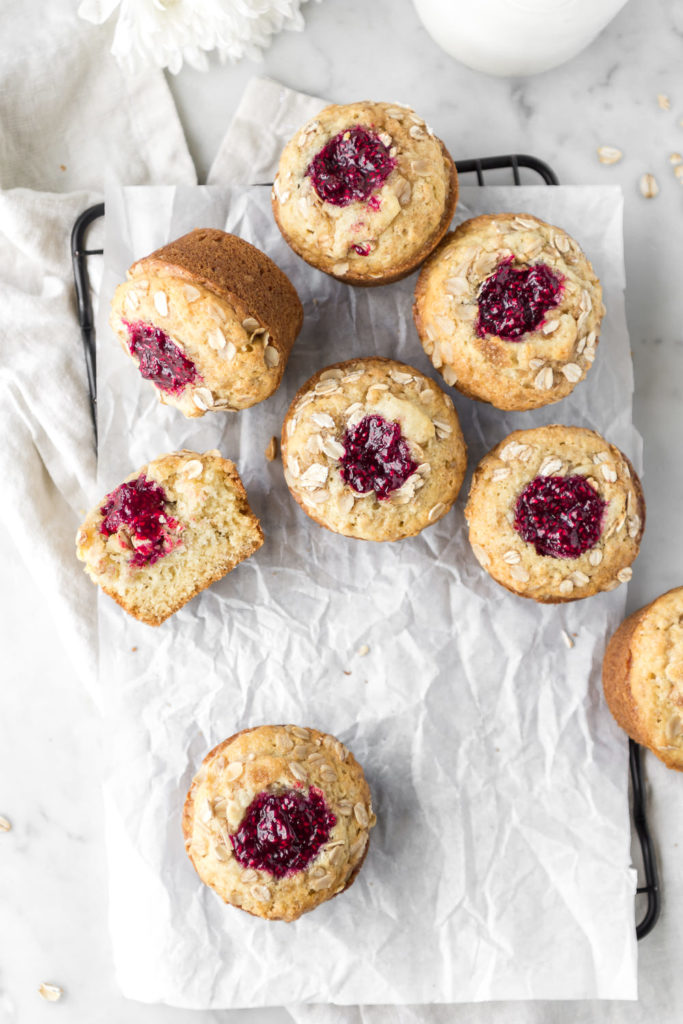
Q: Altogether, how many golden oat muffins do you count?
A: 8